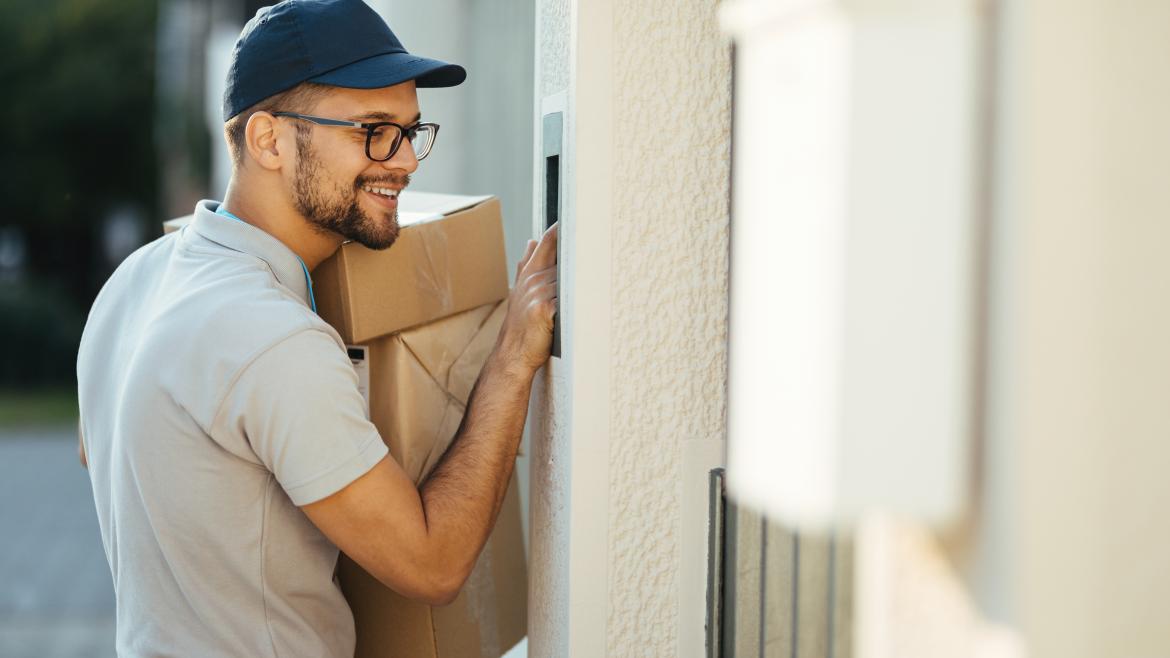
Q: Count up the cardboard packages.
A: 3